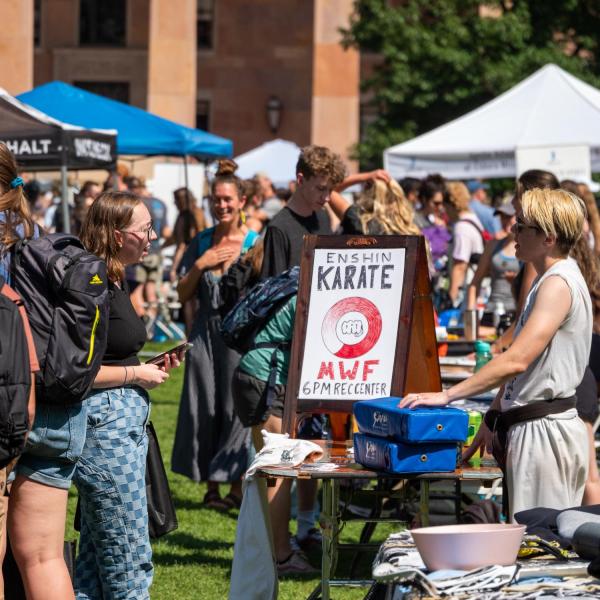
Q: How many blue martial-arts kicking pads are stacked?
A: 2